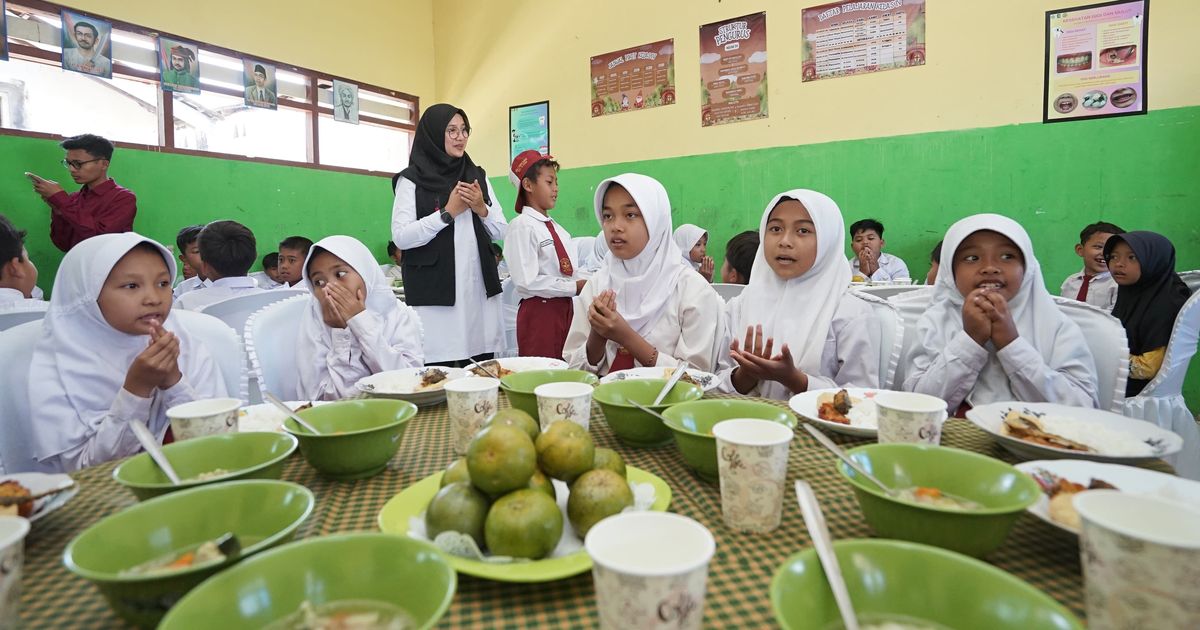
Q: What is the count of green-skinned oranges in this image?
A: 9